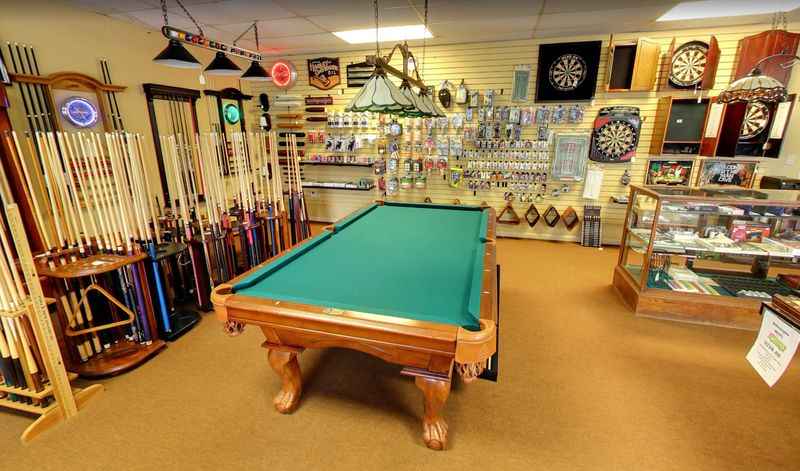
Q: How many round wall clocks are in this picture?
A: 3